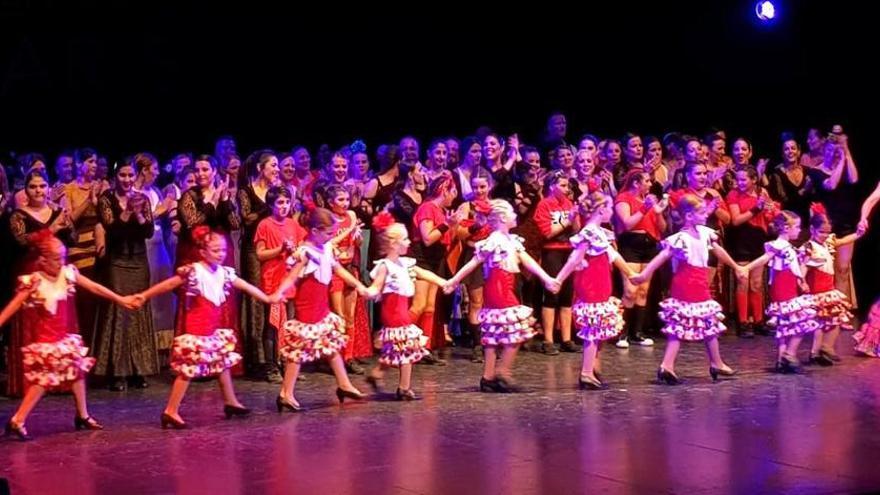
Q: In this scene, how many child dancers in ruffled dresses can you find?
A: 9